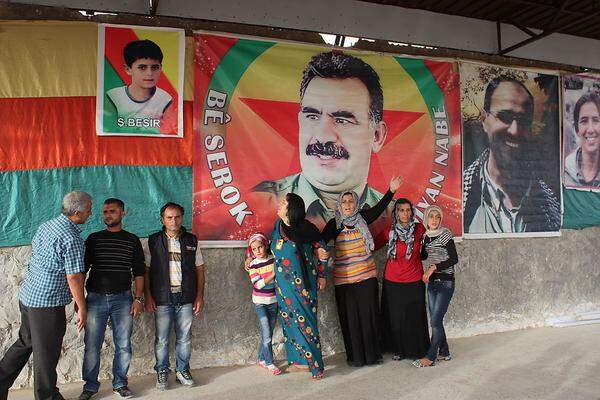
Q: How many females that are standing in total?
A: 5